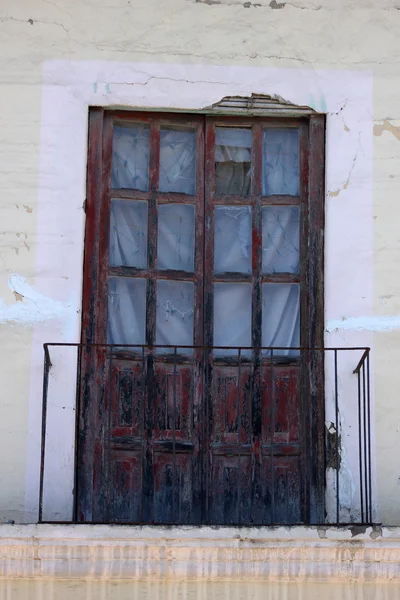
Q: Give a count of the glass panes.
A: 12